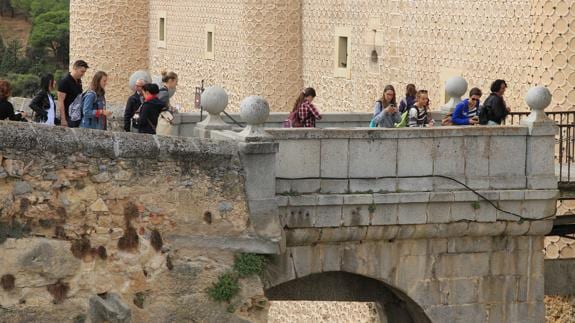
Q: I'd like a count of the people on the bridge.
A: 13